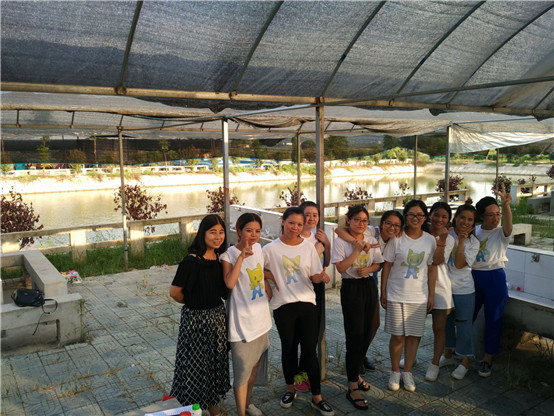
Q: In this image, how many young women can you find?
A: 10